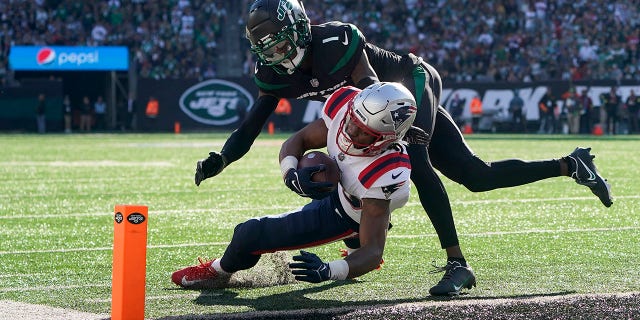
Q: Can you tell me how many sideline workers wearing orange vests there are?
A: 3